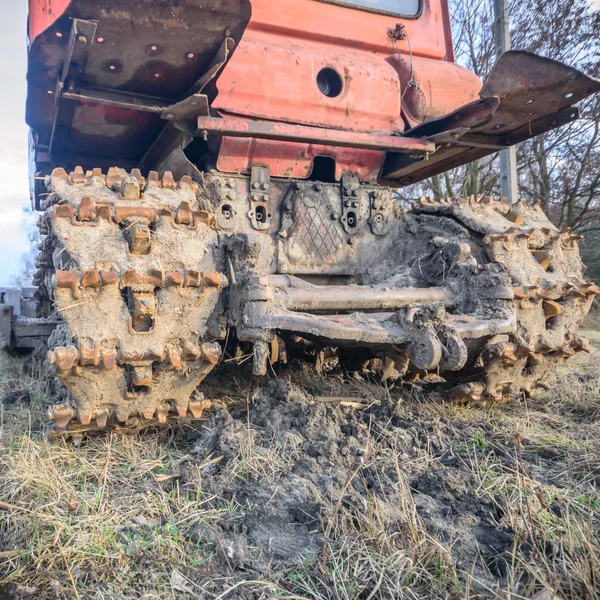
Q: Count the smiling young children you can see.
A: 0